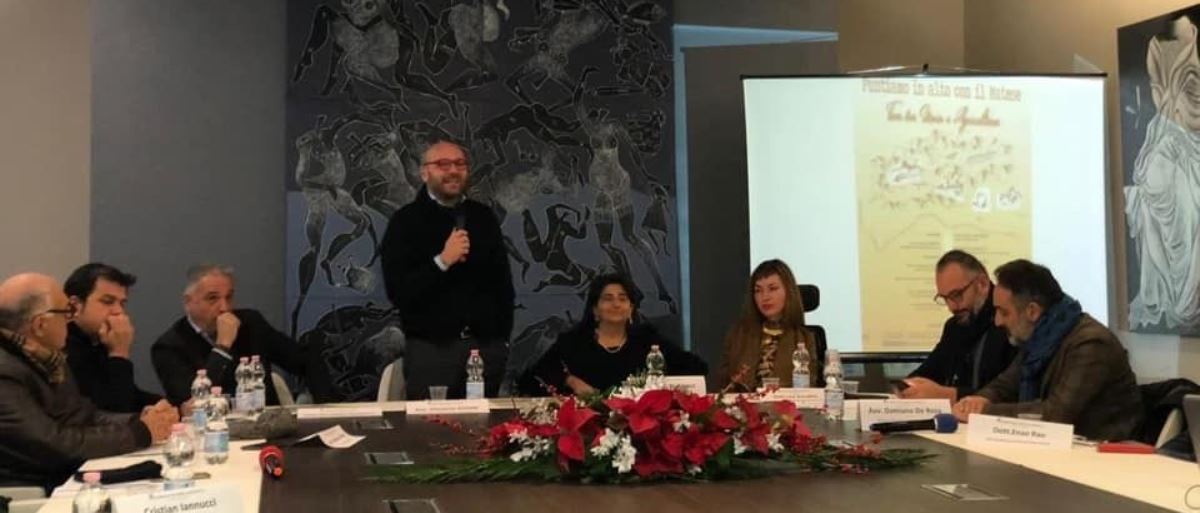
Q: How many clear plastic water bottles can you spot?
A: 10